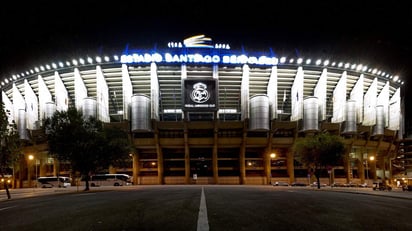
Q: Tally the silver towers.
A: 8